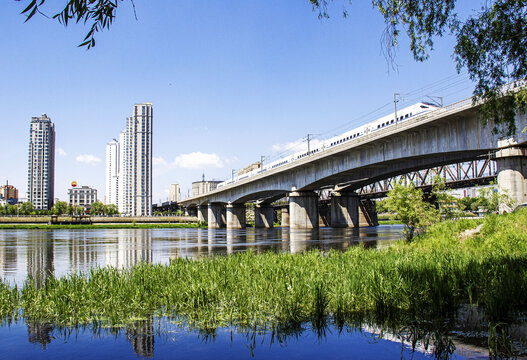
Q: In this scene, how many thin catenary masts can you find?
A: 5